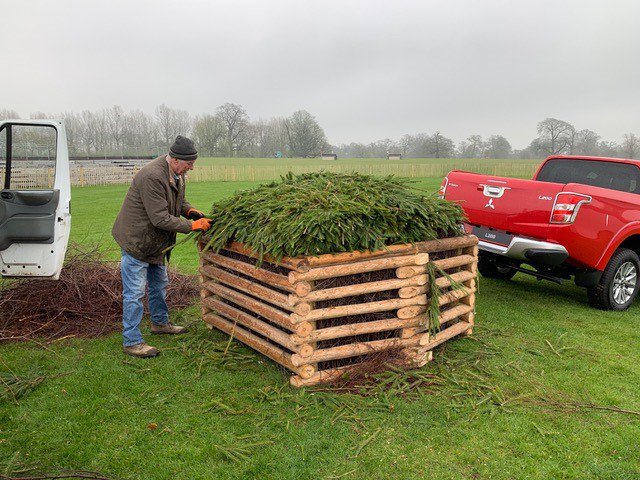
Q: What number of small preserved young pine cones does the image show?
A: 0